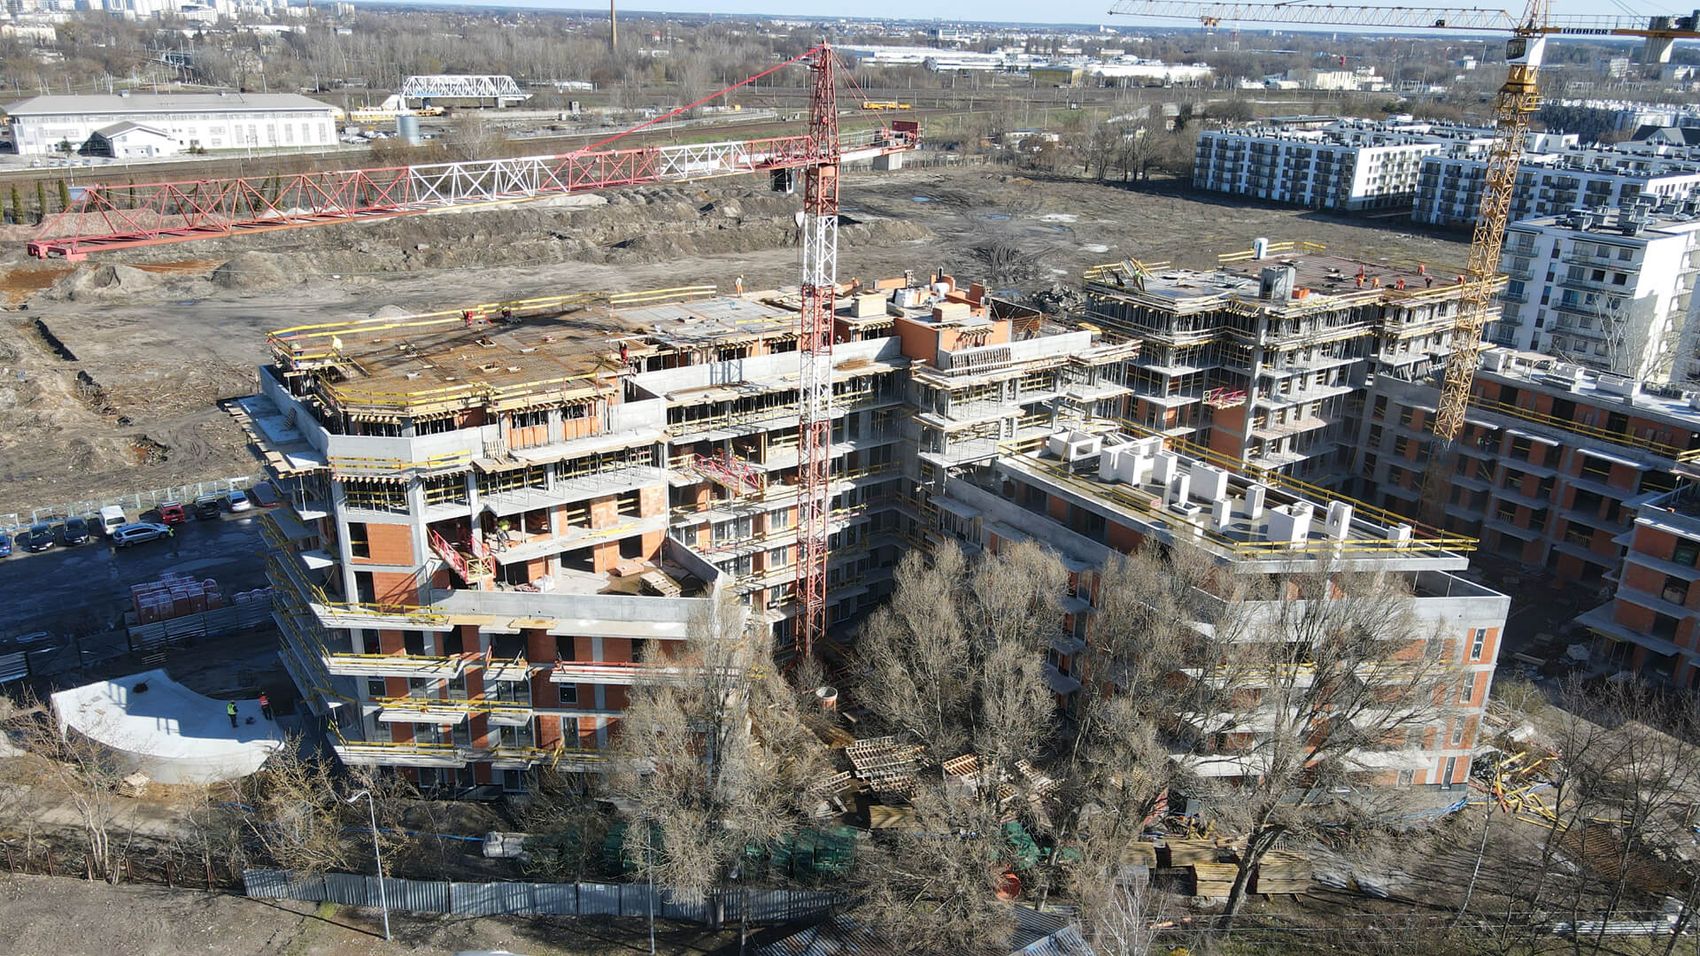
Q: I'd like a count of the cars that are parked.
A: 9